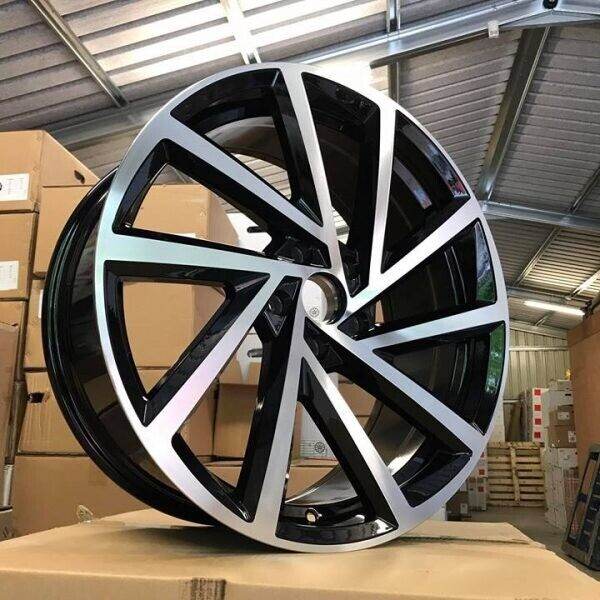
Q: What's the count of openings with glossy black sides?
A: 10